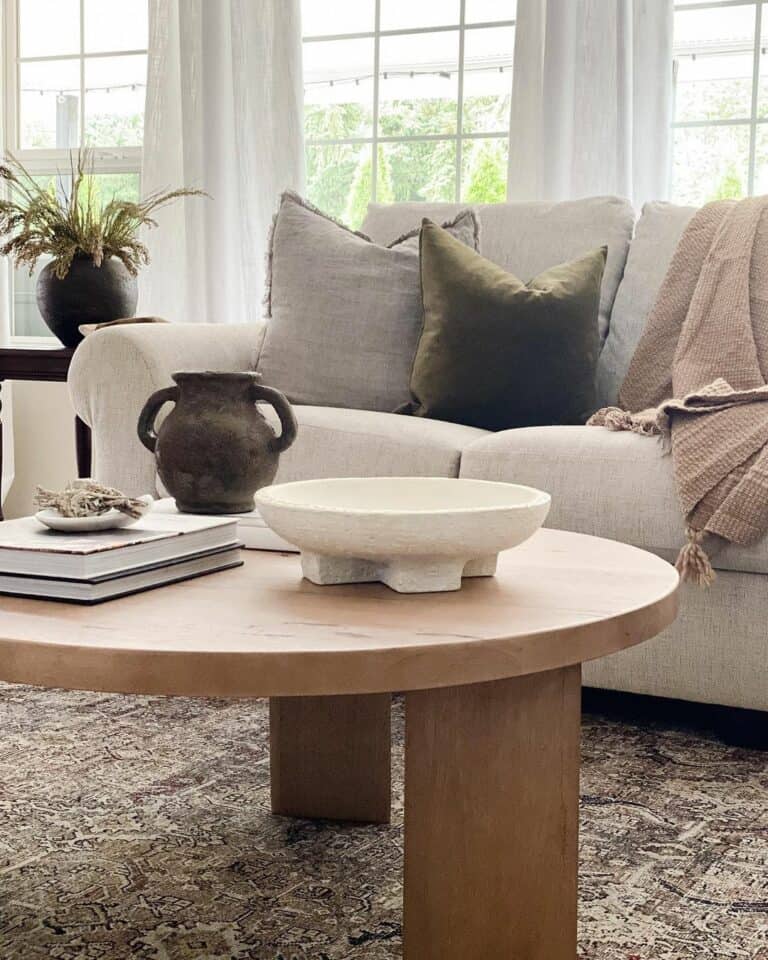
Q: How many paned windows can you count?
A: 3